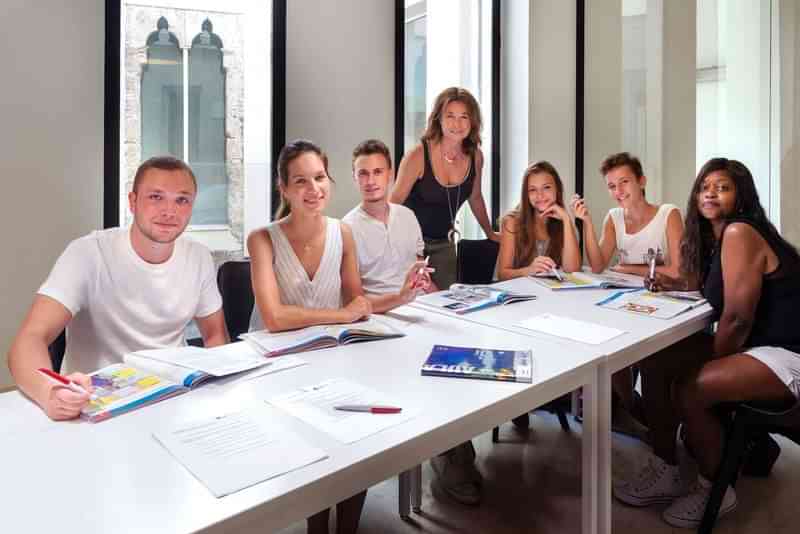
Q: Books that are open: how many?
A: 5